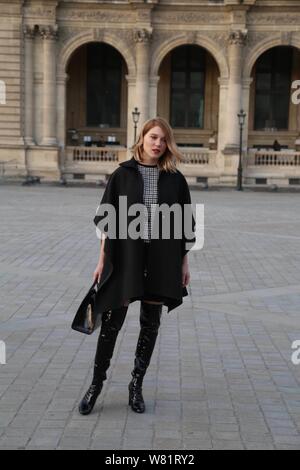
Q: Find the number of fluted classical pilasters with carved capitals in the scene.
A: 4